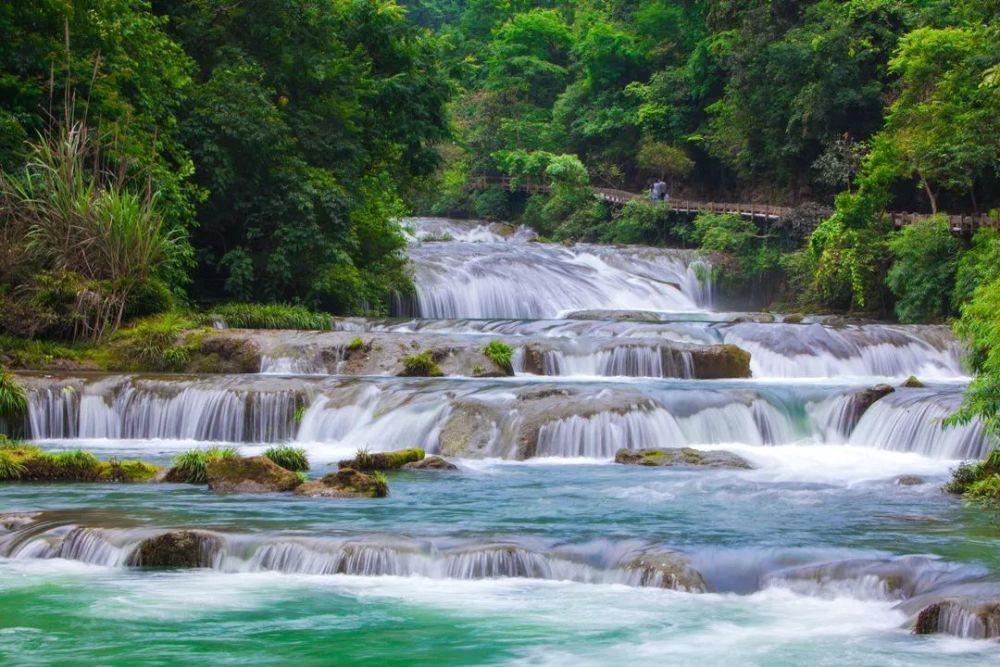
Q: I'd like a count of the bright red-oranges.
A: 0